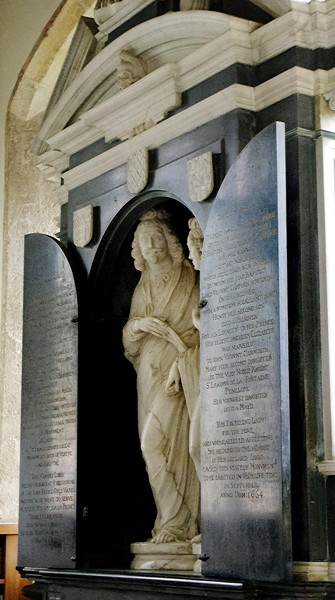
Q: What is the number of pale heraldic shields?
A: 3